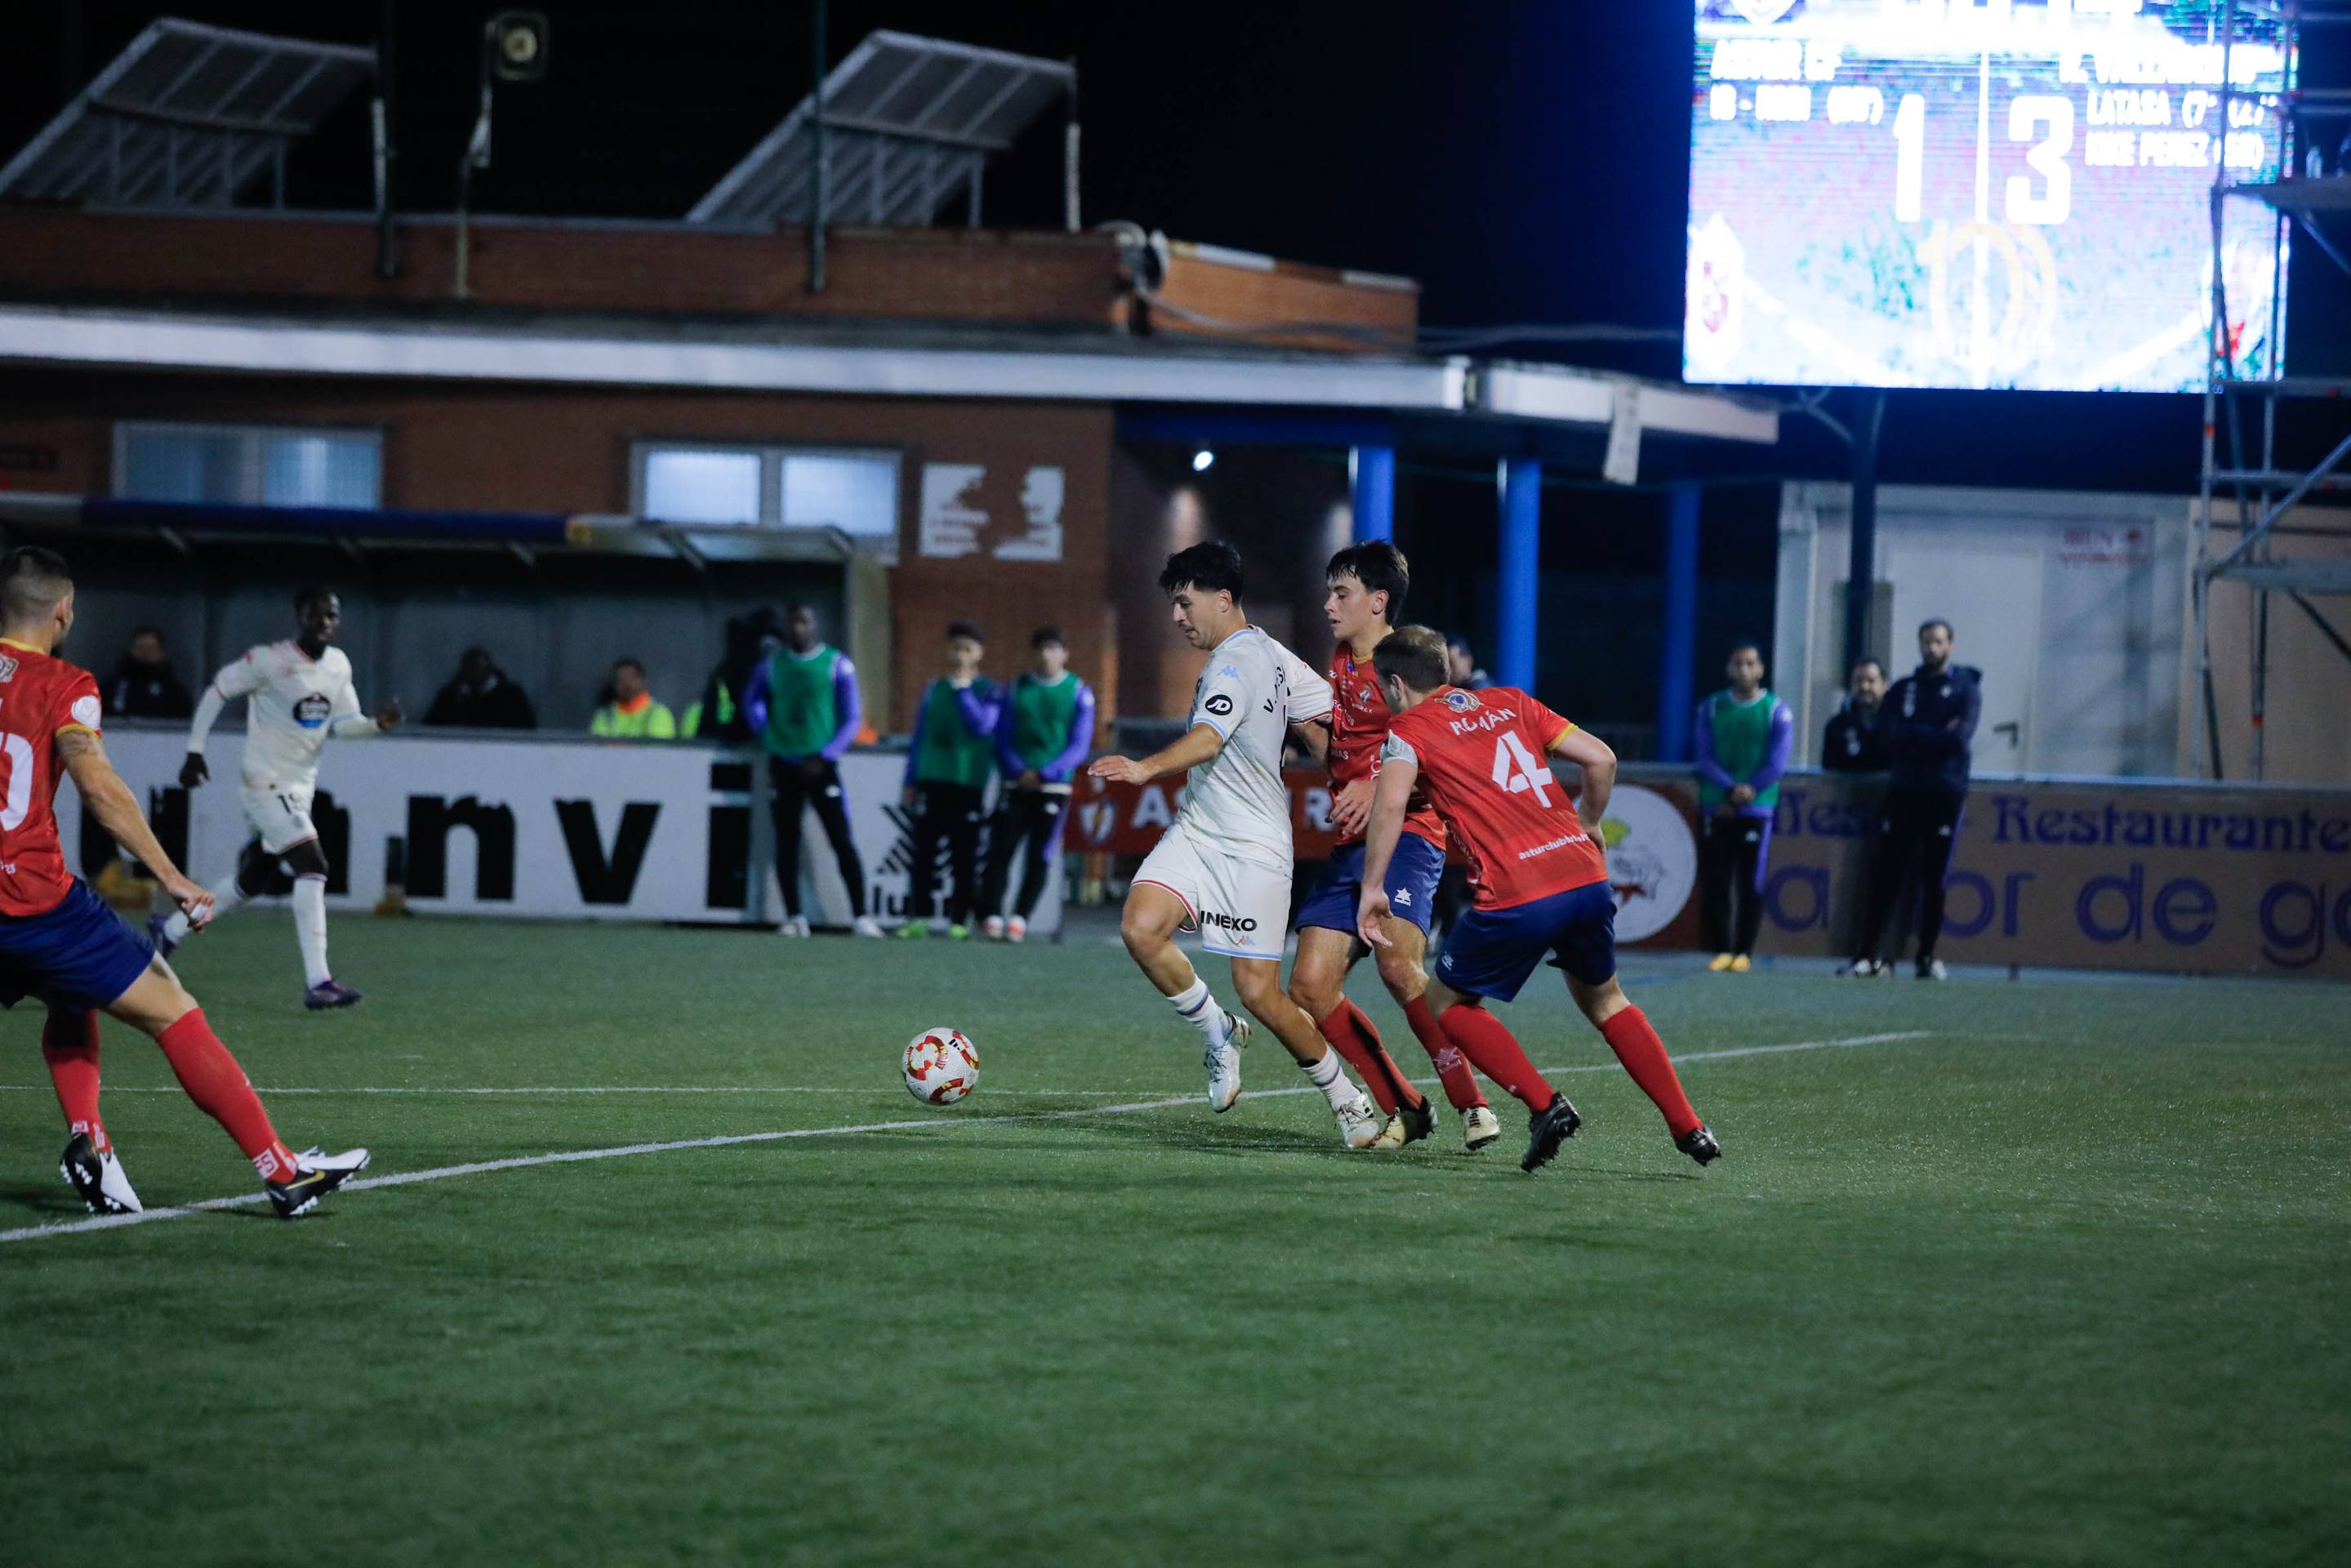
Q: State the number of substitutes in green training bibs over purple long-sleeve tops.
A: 4